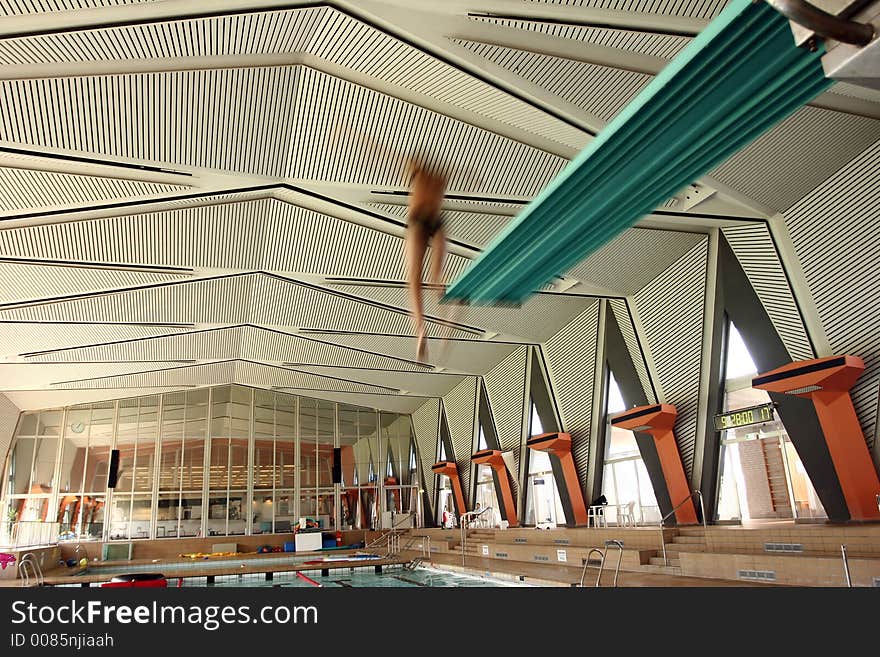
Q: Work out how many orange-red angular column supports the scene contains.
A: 5